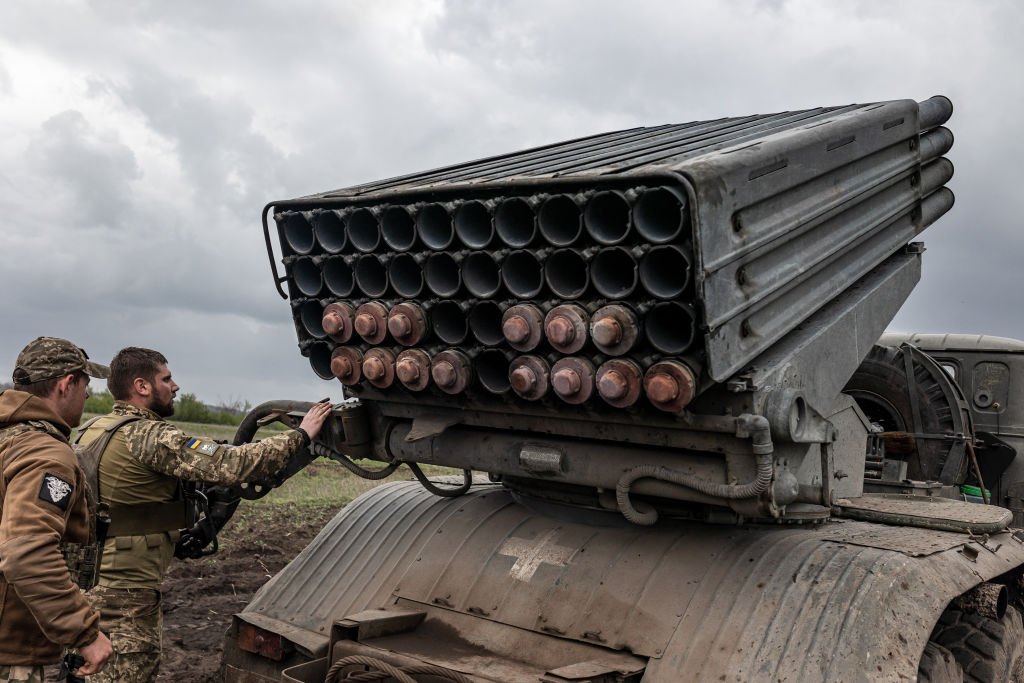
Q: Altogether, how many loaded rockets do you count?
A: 14